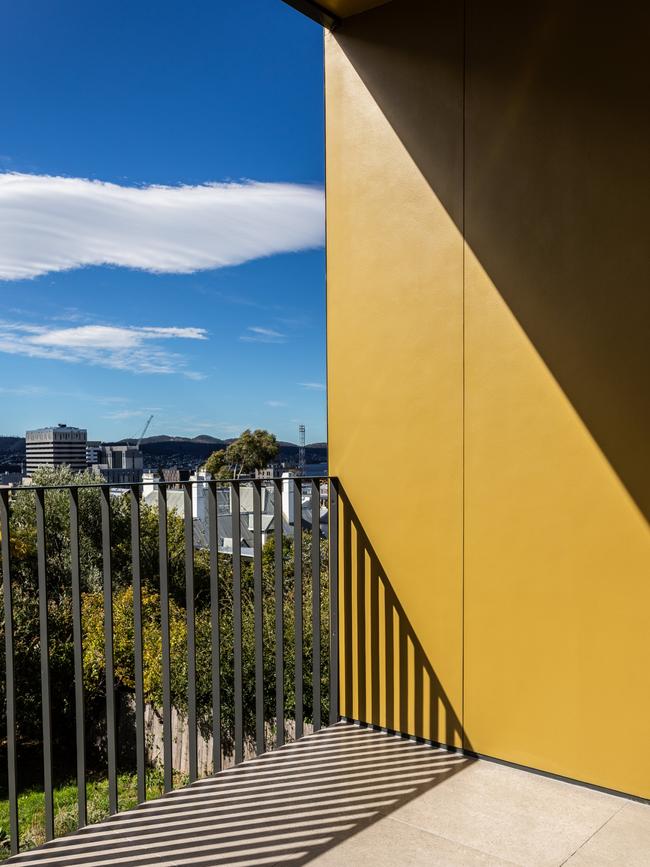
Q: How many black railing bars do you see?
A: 14